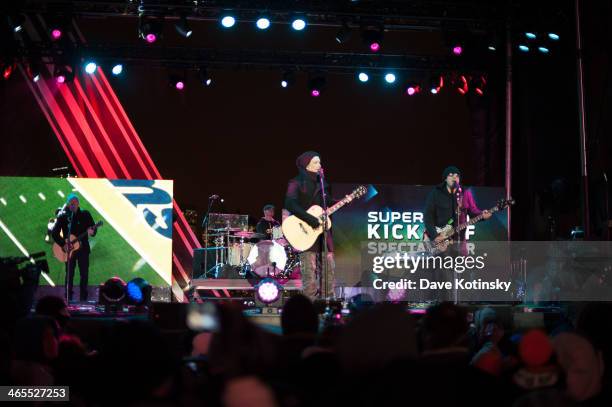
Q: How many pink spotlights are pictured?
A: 8